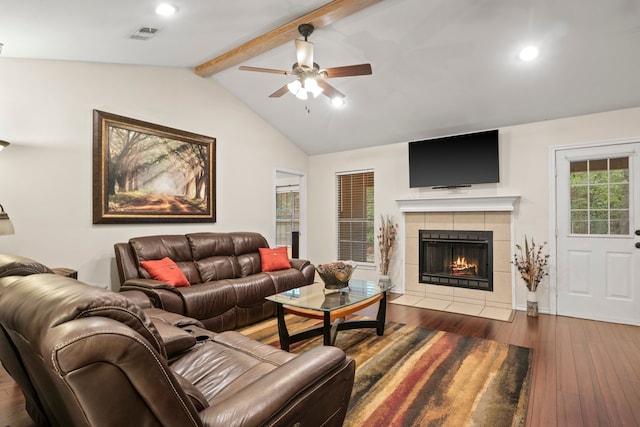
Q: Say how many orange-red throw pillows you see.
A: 2